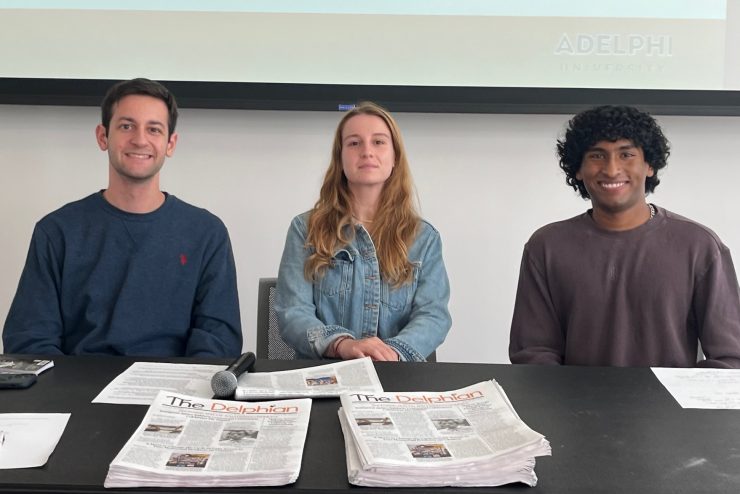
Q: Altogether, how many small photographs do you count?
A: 7